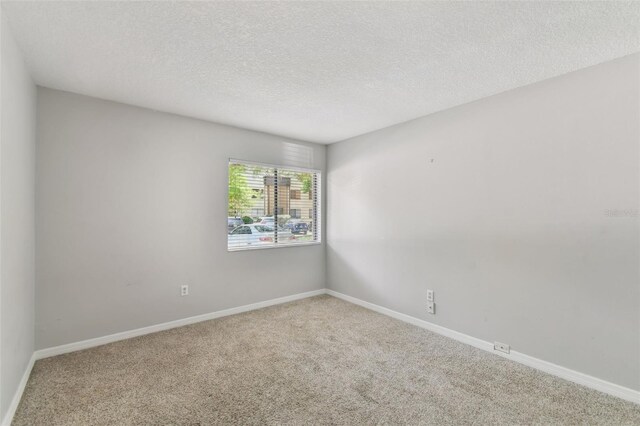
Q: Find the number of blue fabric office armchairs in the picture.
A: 0